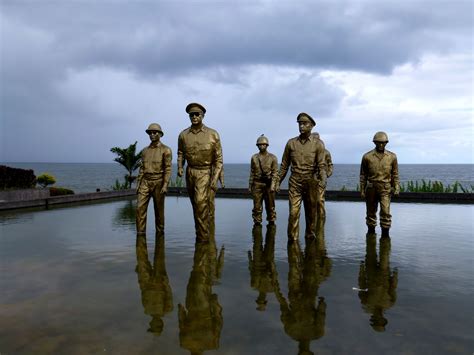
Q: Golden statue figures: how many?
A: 6